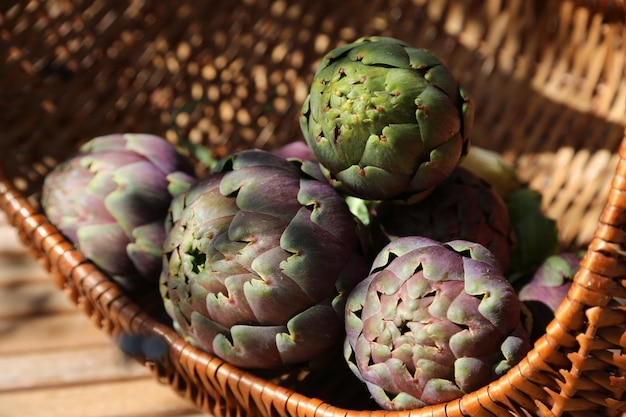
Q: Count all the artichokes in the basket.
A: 7